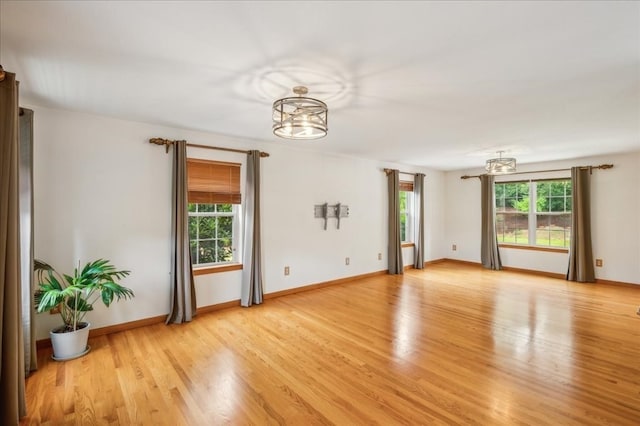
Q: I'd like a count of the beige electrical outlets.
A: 5